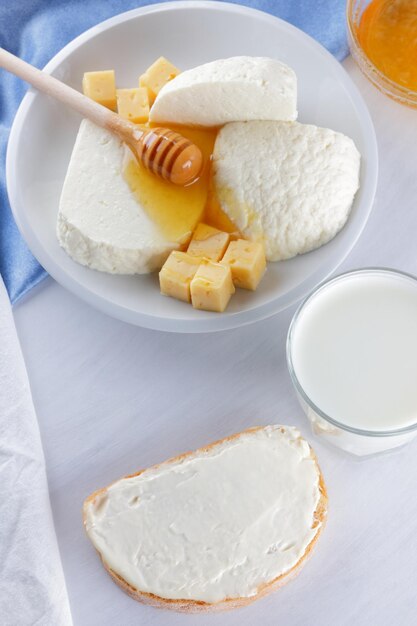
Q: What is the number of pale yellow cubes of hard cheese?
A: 7